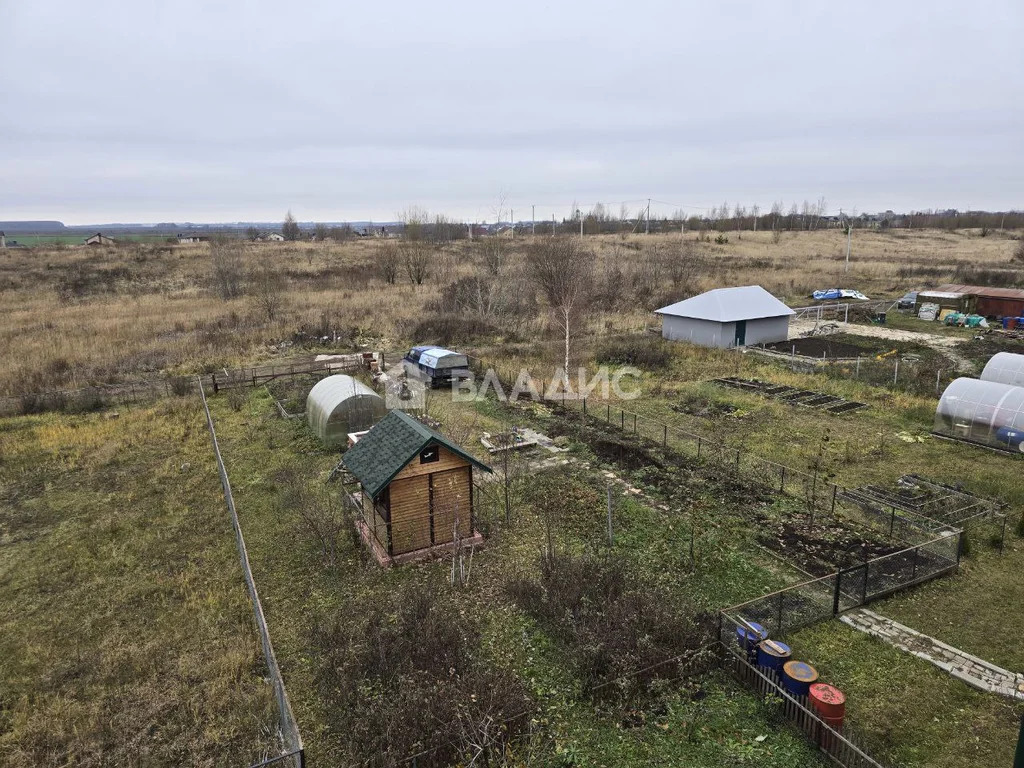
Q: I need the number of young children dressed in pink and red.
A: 0